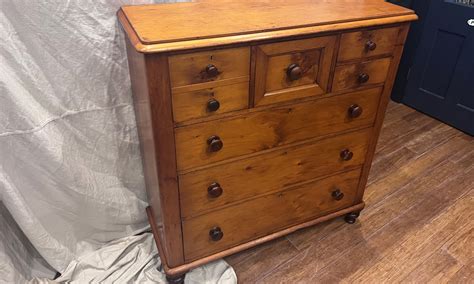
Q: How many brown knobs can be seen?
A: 11